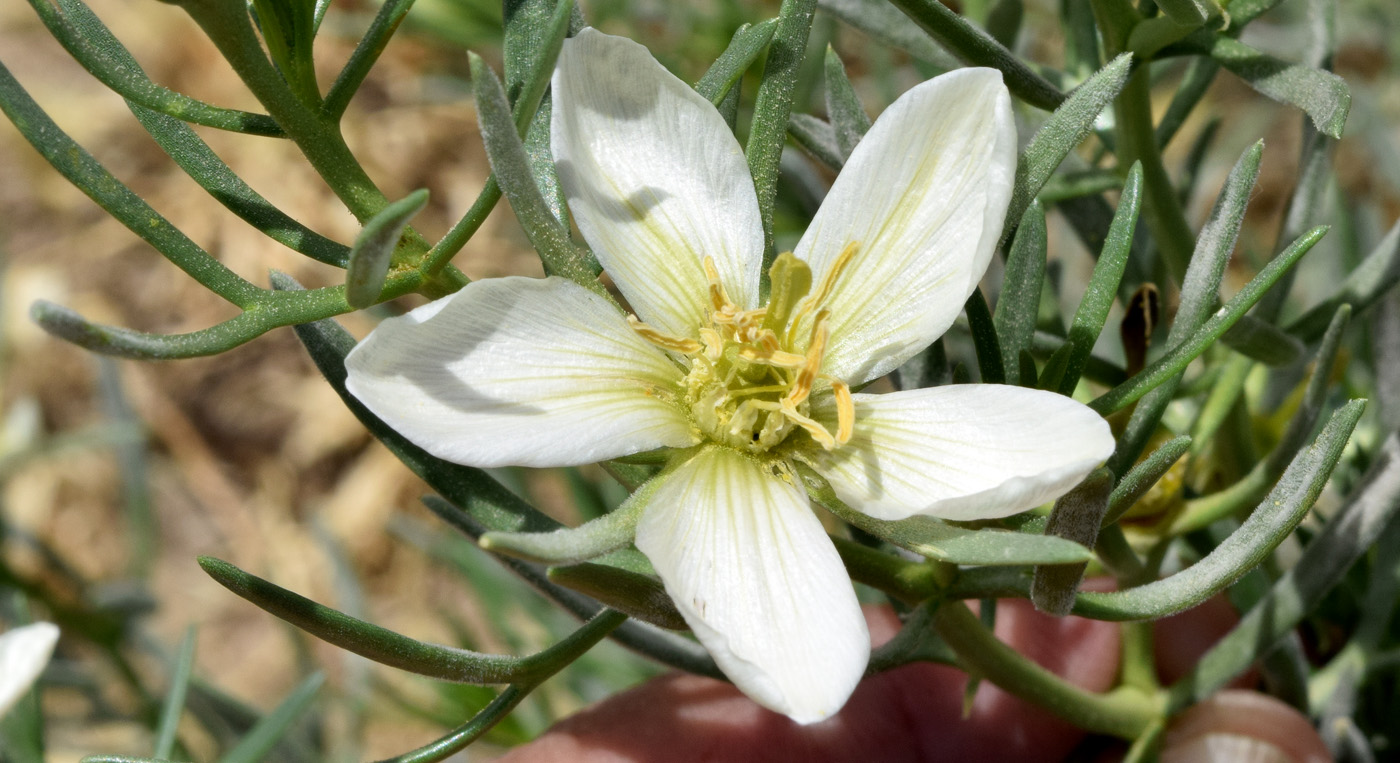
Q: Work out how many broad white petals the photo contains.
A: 5